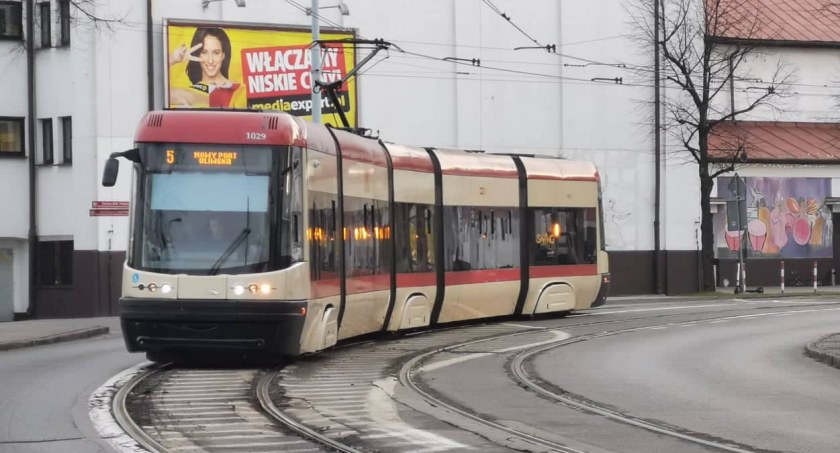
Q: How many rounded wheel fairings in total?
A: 3